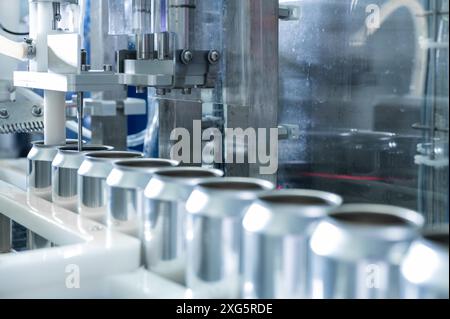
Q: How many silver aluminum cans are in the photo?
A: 9